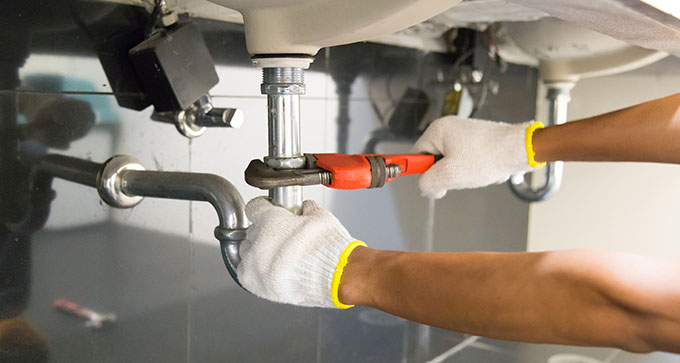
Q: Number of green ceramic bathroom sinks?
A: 0